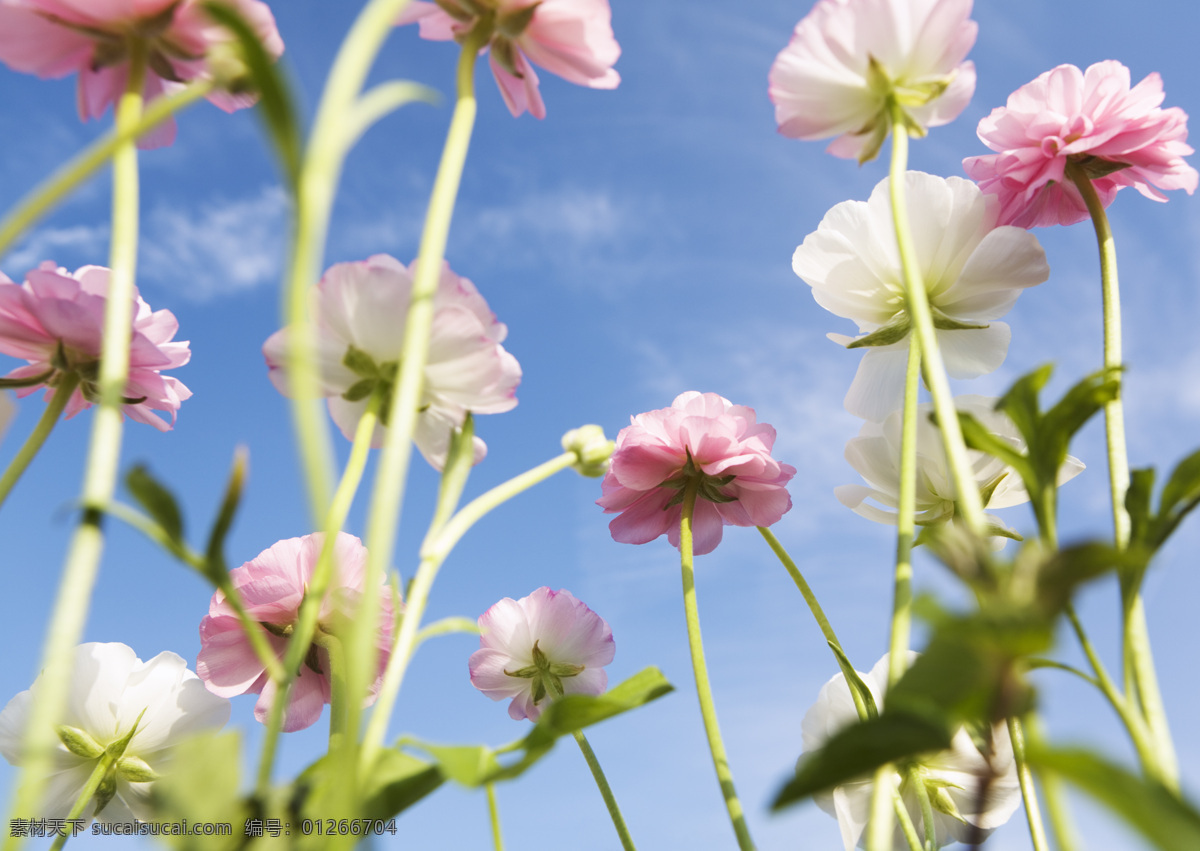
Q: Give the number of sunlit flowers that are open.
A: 13